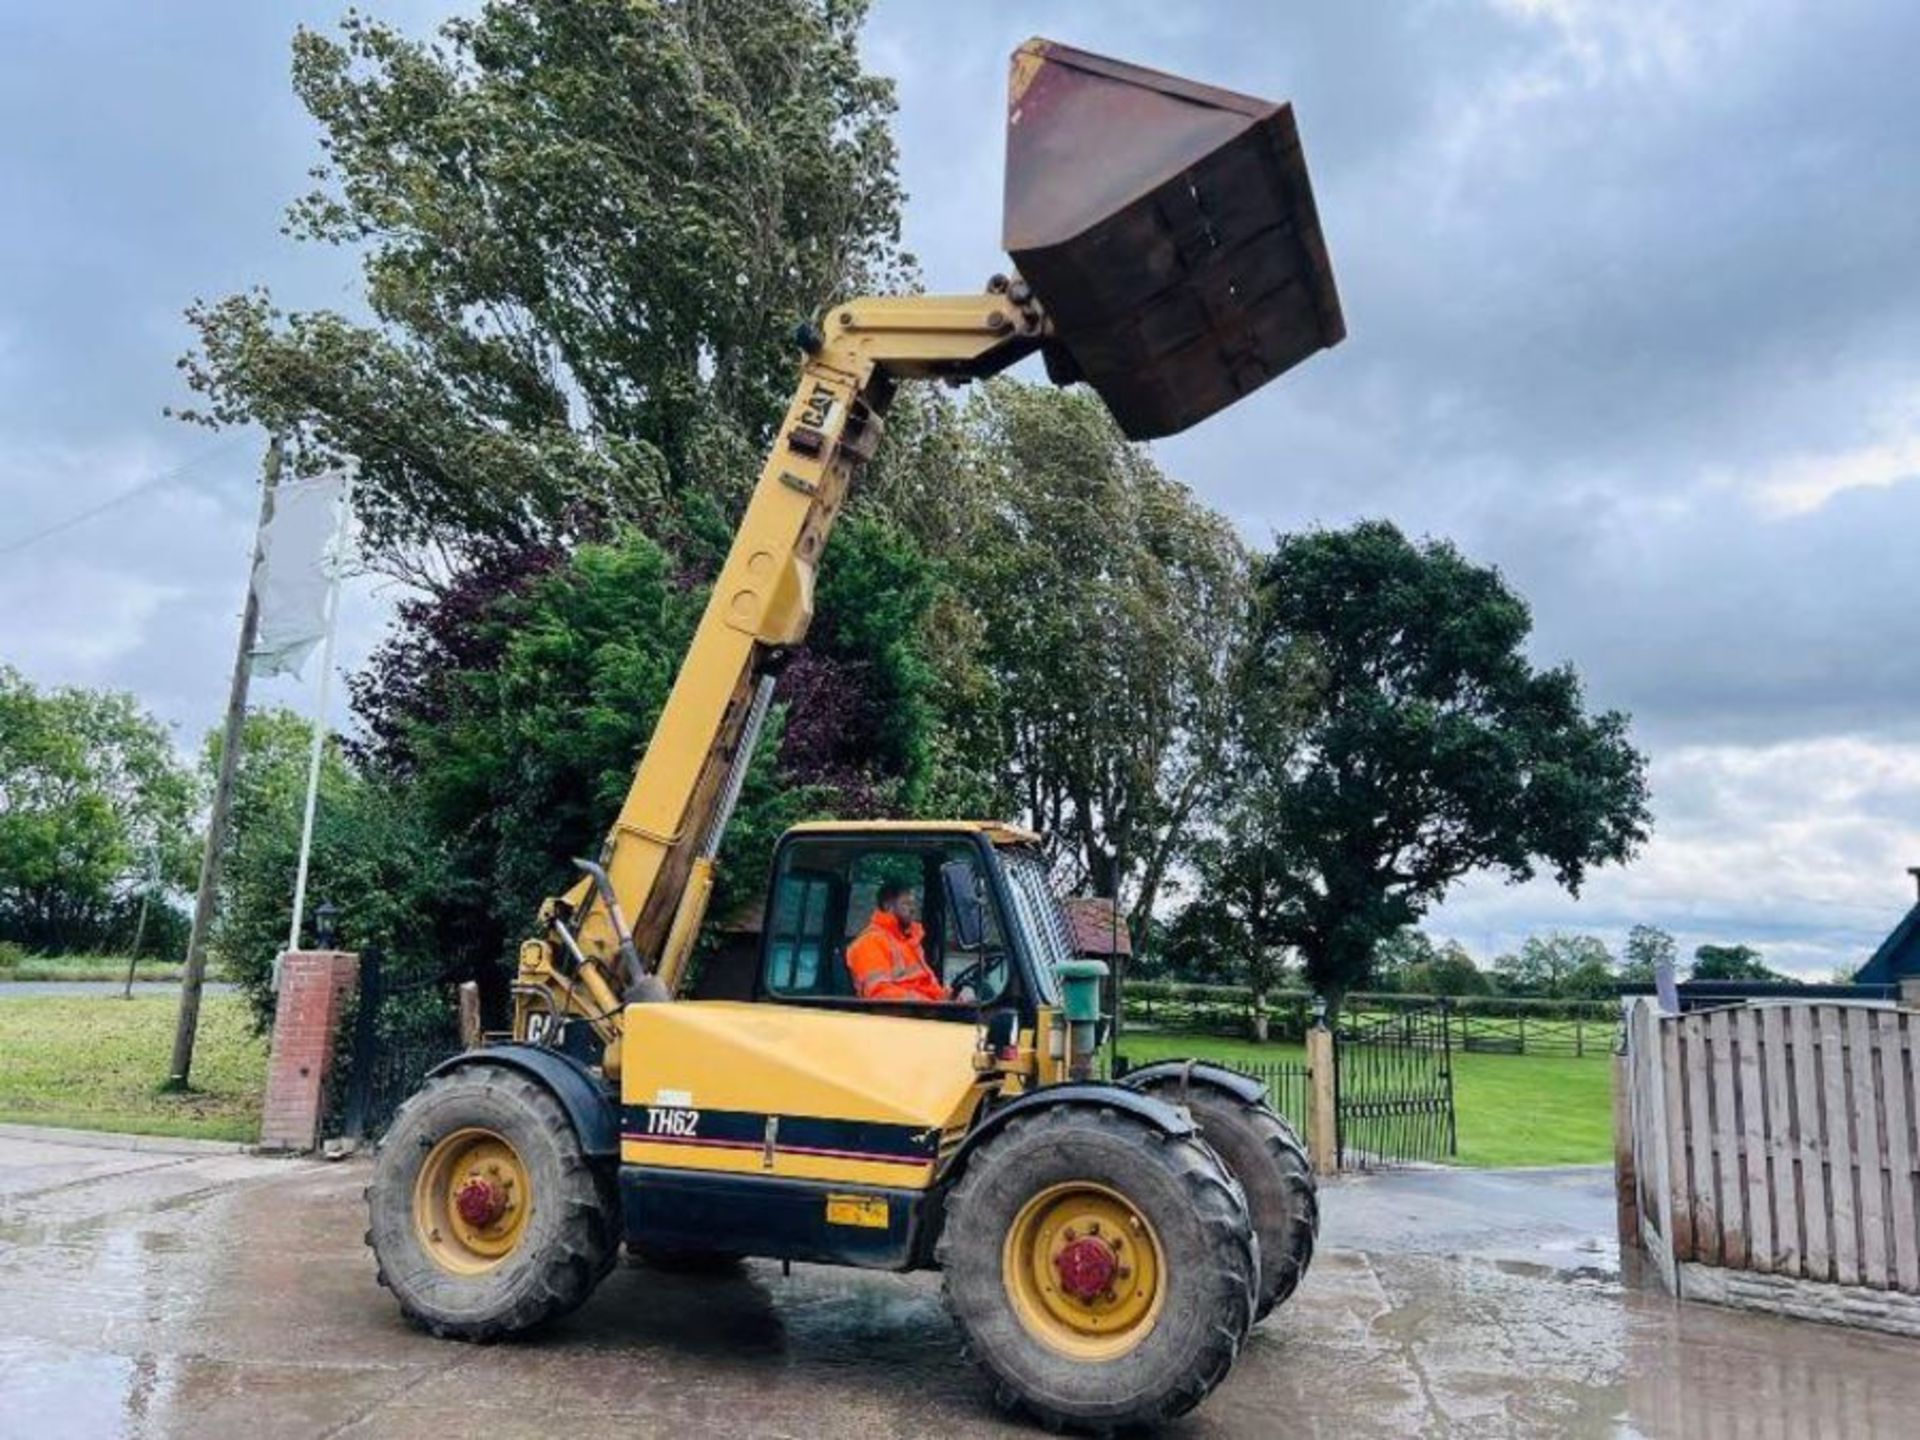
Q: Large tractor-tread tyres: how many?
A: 3